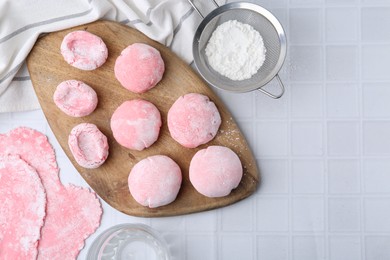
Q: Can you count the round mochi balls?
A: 5